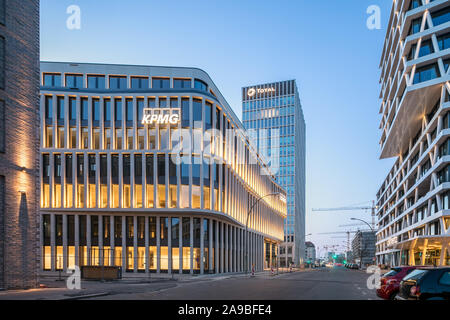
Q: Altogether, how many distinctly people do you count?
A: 0